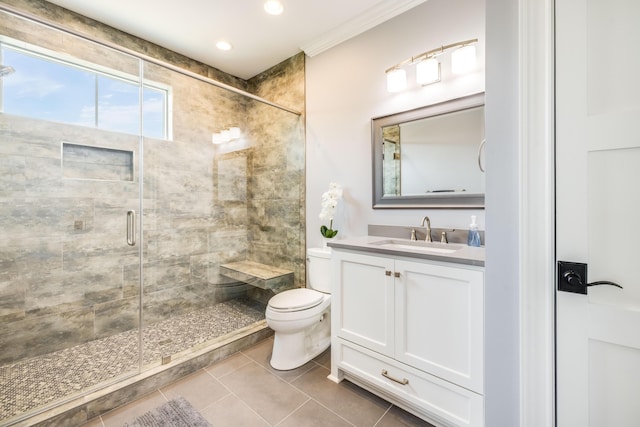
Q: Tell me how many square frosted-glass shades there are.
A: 3